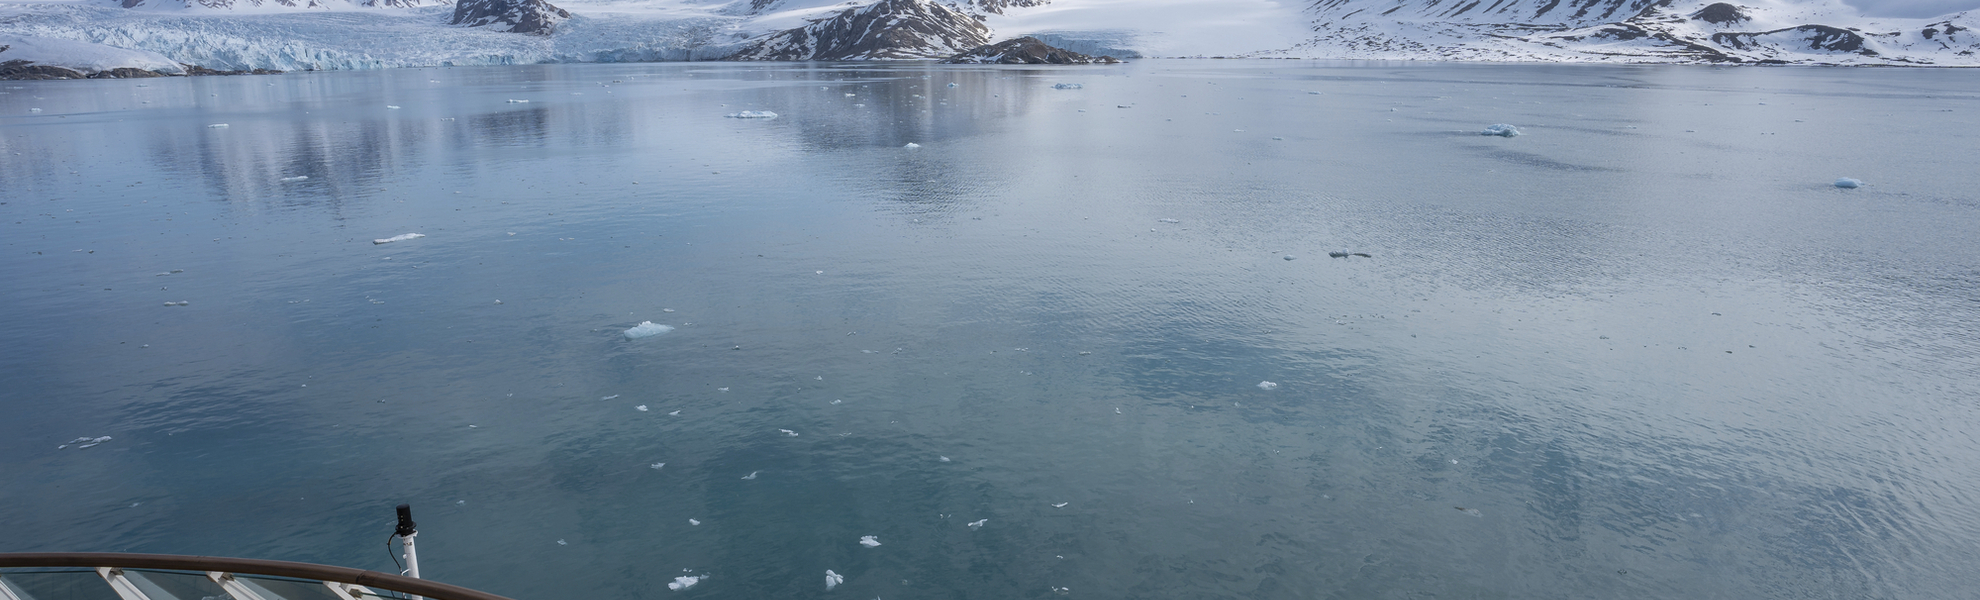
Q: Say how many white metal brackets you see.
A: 4